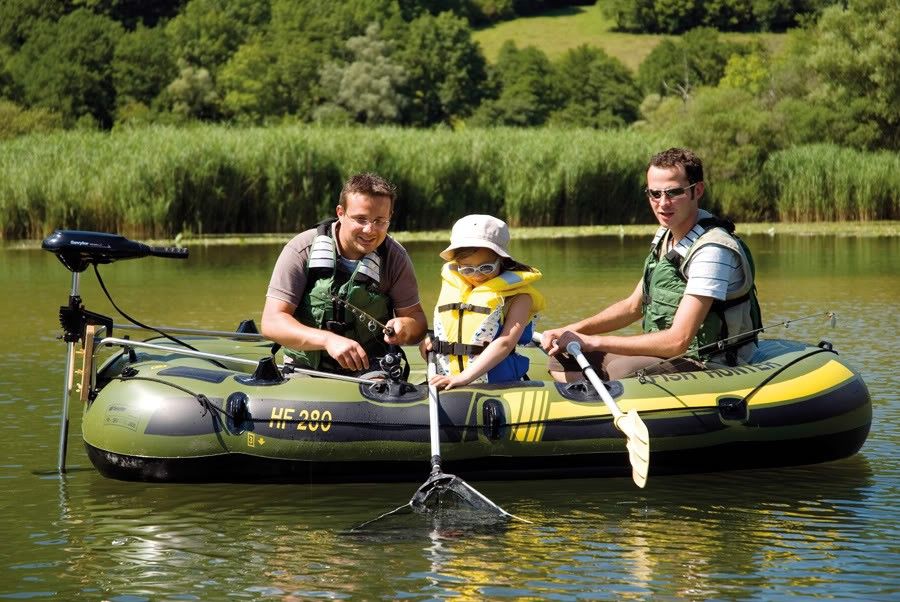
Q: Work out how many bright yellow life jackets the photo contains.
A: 1